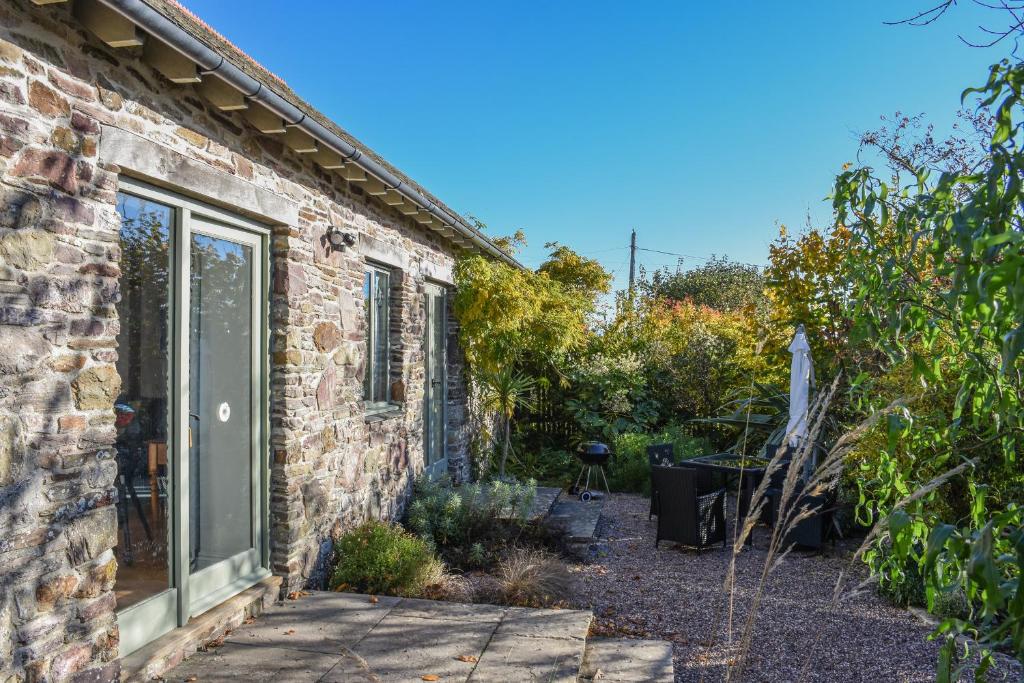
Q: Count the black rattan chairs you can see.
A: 4